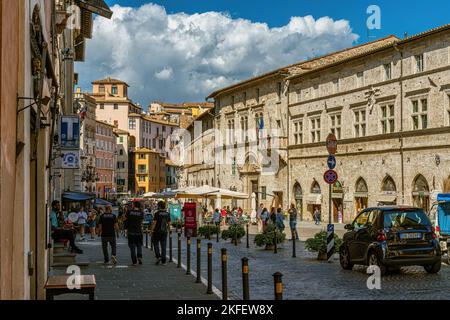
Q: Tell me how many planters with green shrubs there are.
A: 4